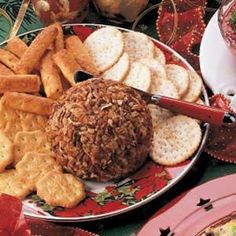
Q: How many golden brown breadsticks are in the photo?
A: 10